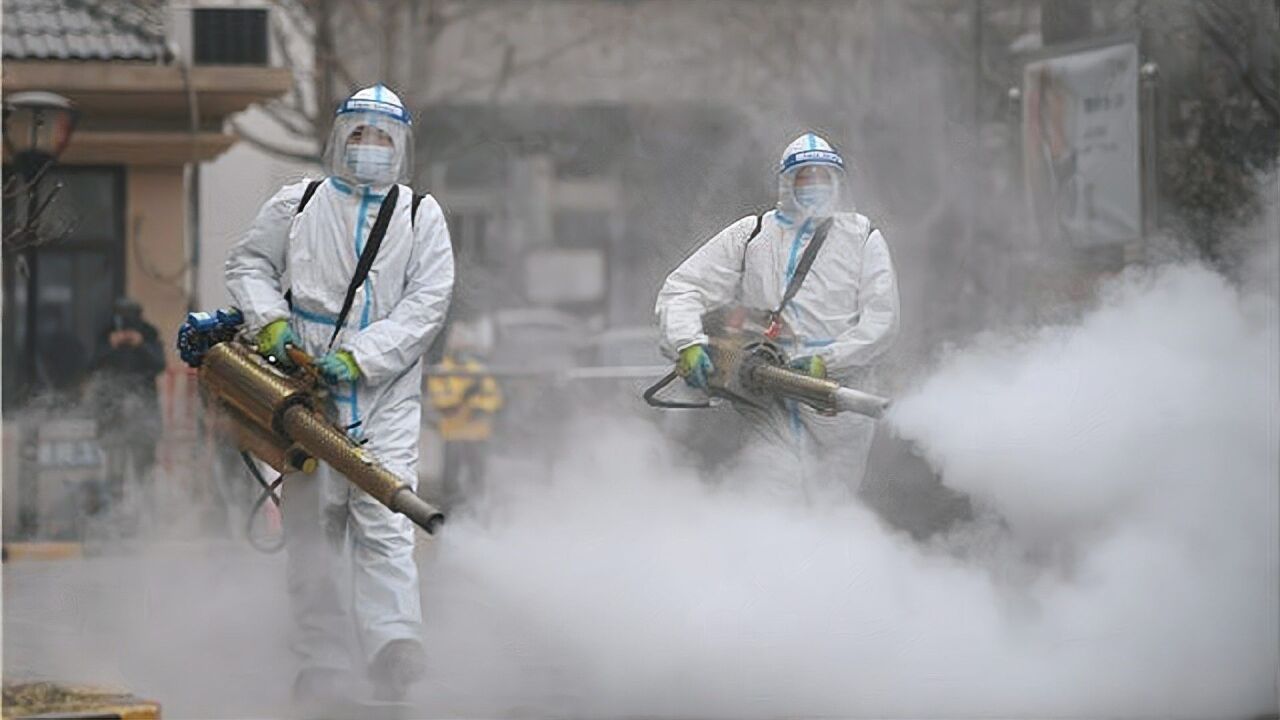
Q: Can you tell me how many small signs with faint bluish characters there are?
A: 1